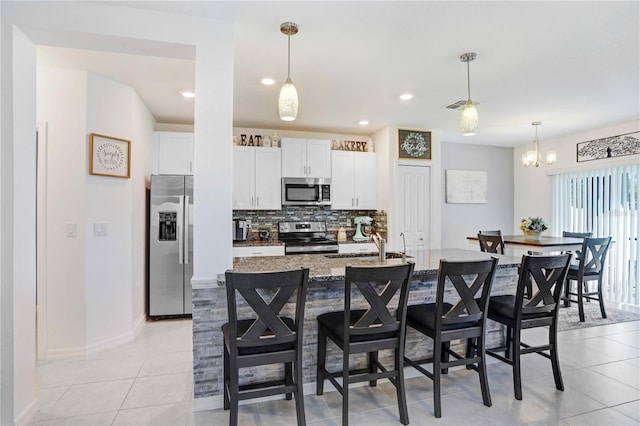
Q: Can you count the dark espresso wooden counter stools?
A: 4